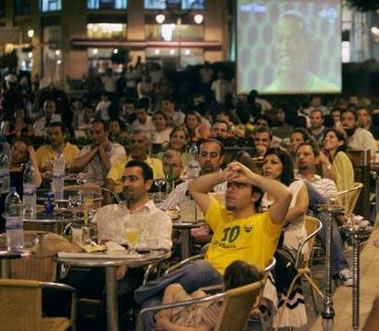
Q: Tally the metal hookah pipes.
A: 2